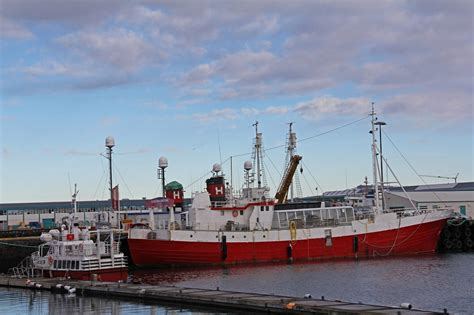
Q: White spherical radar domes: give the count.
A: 4